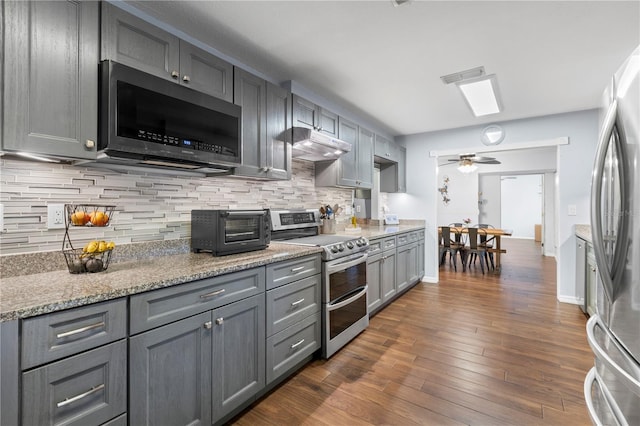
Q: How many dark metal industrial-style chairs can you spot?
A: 4